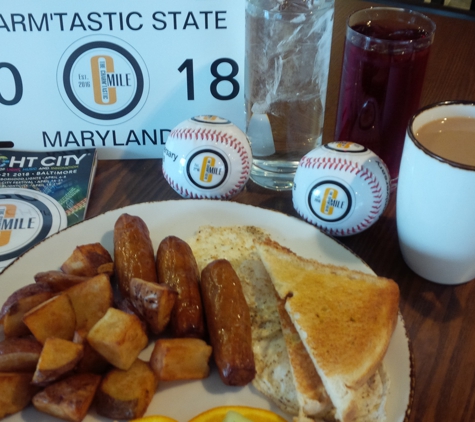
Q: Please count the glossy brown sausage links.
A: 3